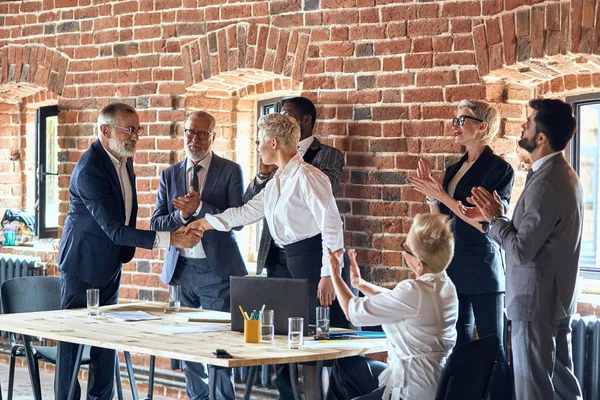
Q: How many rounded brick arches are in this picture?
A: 3